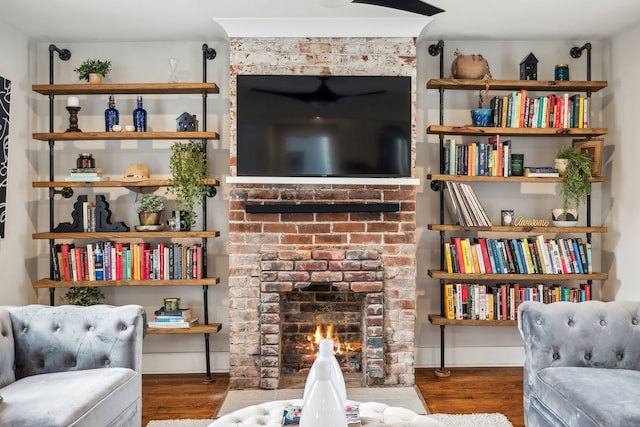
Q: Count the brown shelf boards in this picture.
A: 12